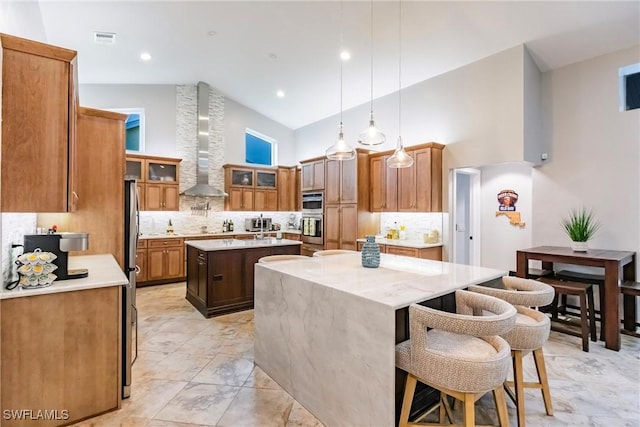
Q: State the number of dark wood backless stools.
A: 4